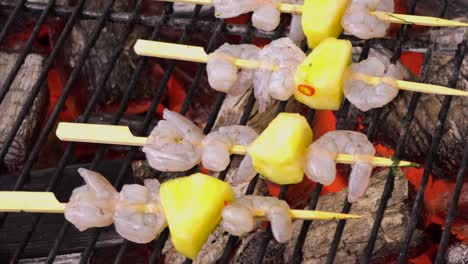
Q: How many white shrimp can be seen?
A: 12